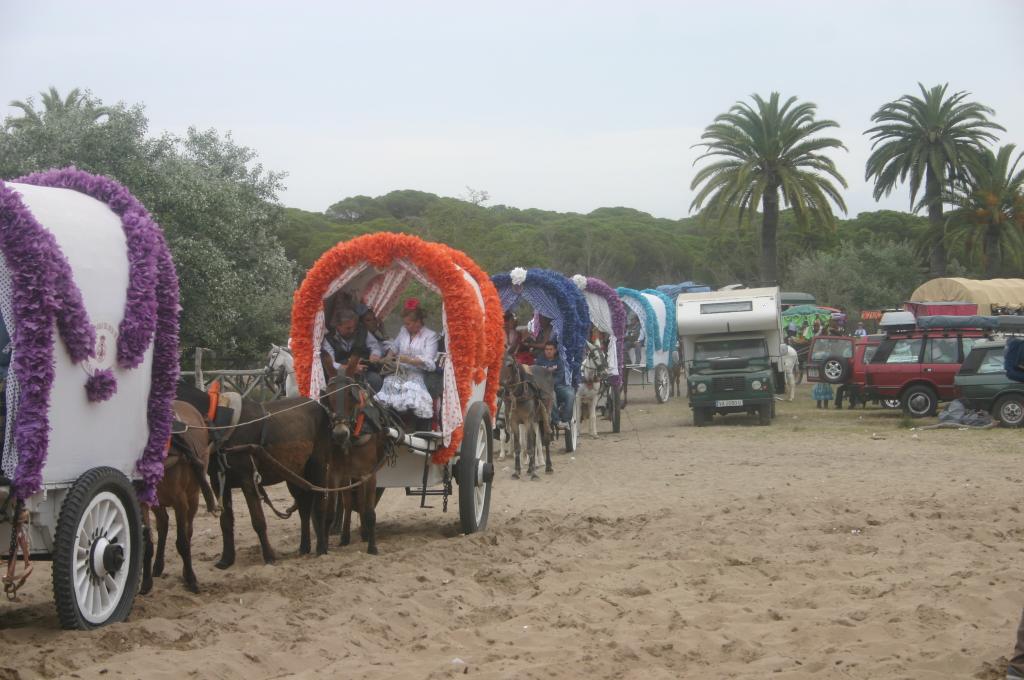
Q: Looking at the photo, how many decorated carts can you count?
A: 5